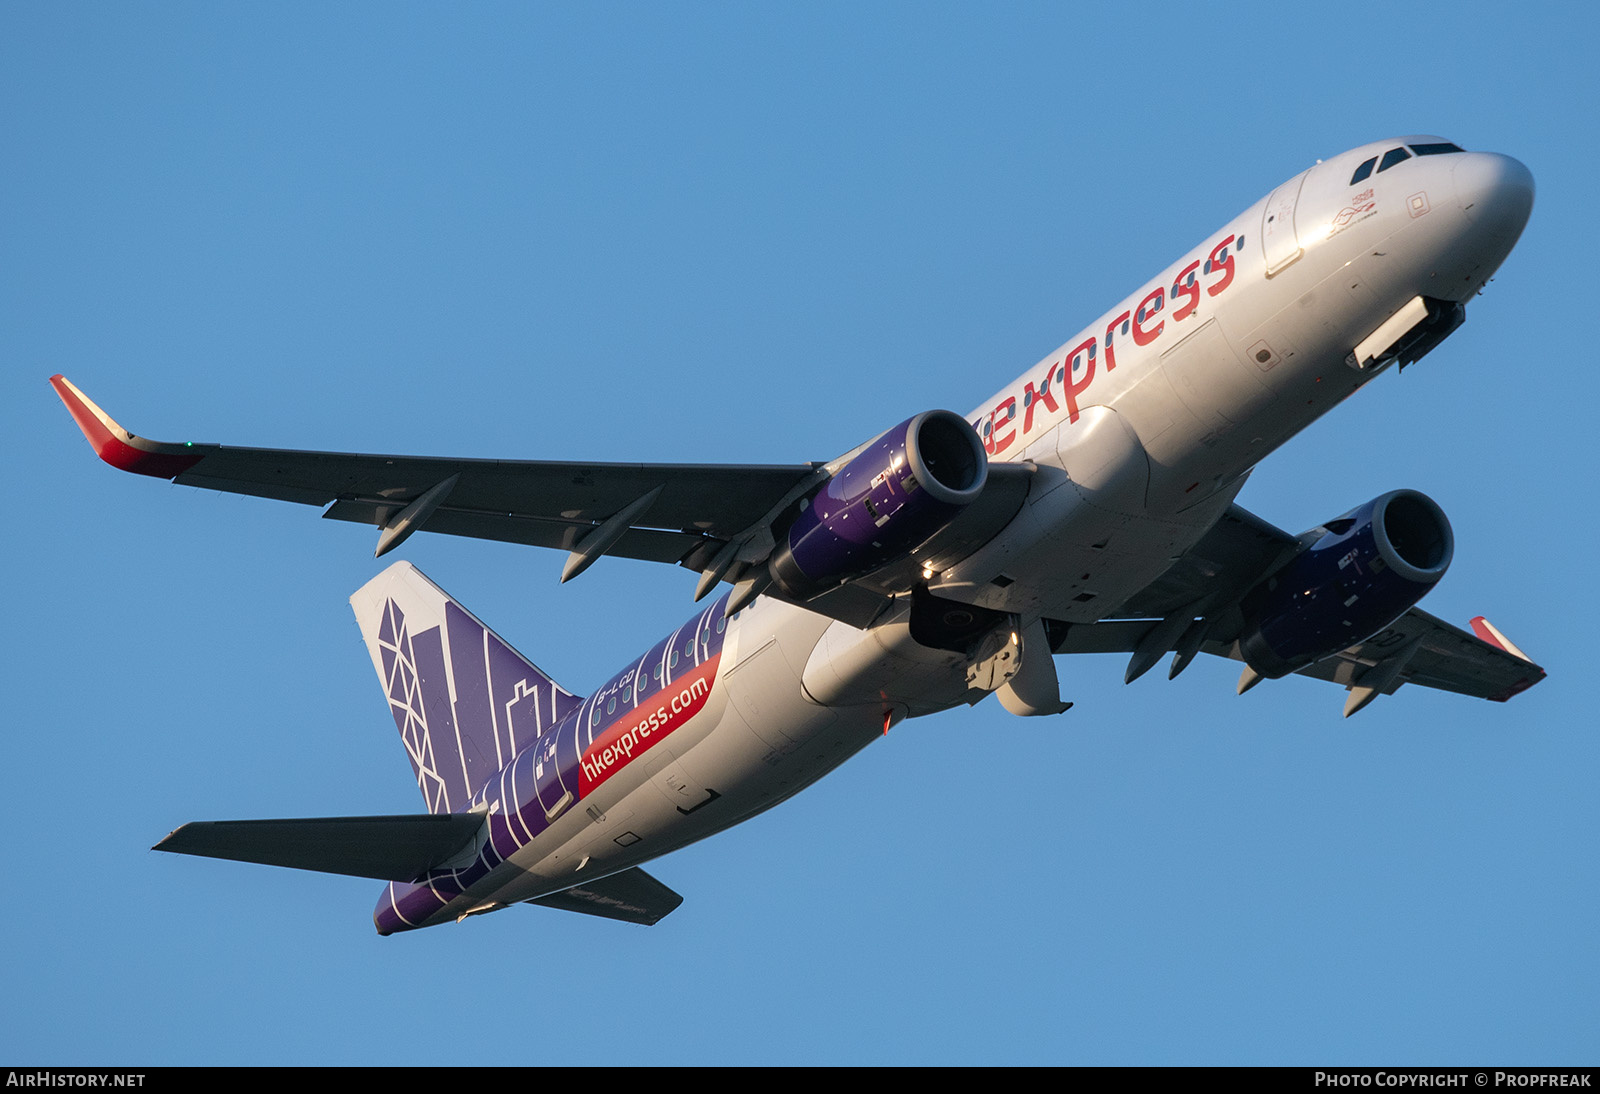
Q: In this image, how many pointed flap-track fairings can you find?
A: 8